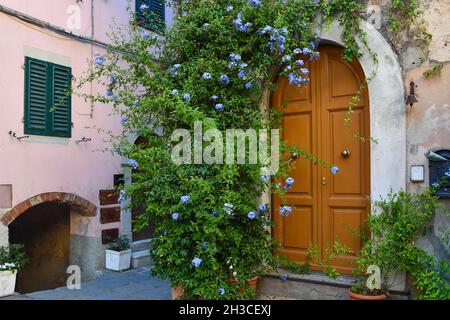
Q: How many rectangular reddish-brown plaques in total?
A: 3